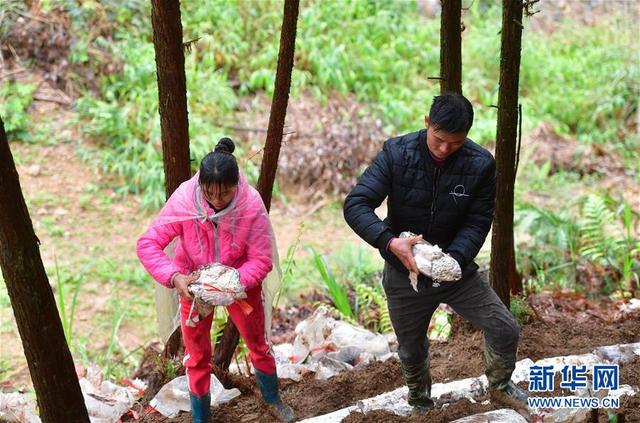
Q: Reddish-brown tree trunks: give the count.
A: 5